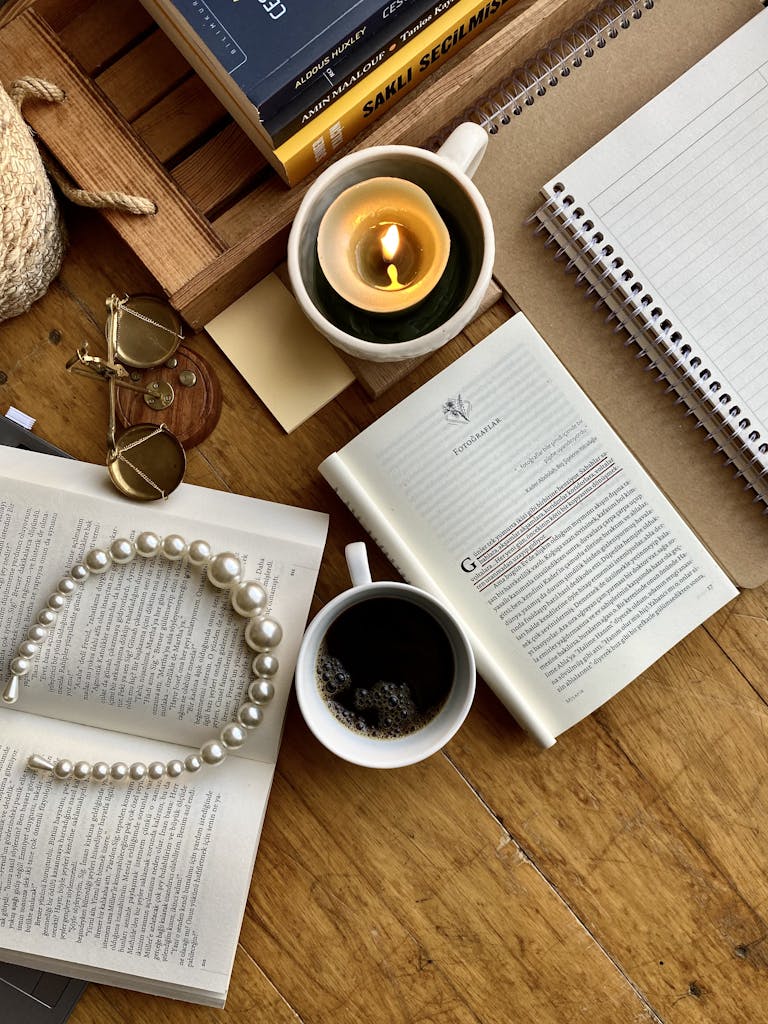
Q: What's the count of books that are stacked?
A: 3